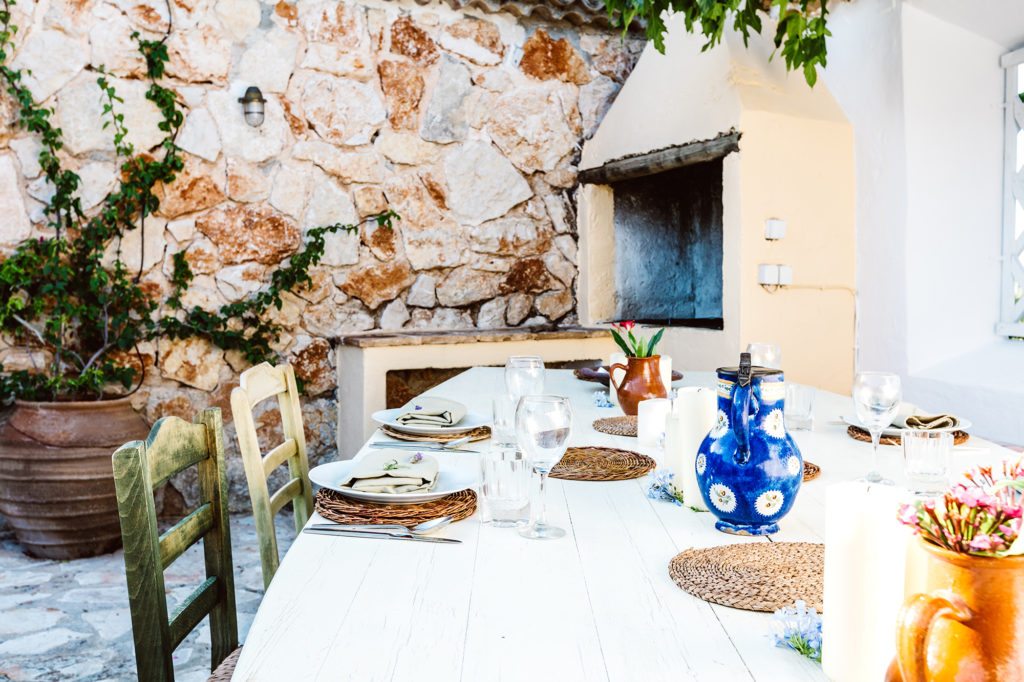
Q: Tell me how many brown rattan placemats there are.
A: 7